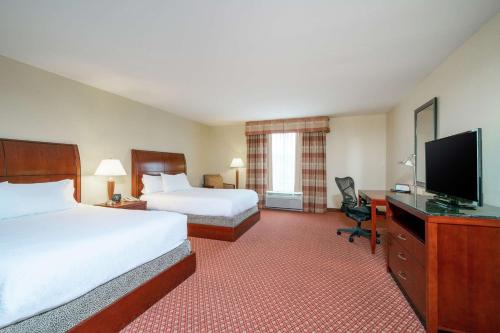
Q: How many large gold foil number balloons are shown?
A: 0